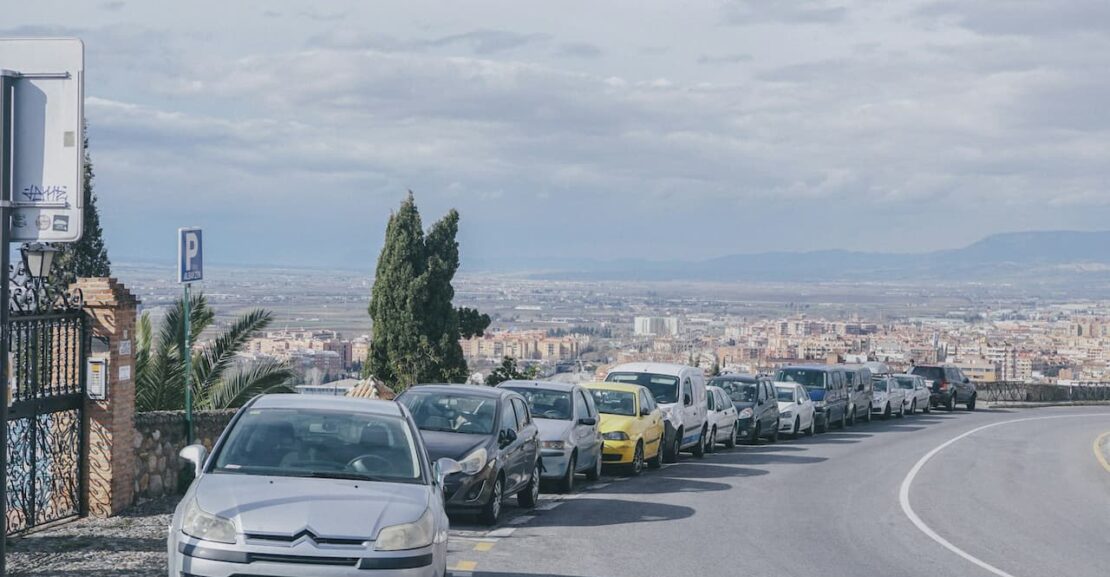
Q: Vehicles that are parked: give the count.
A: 13